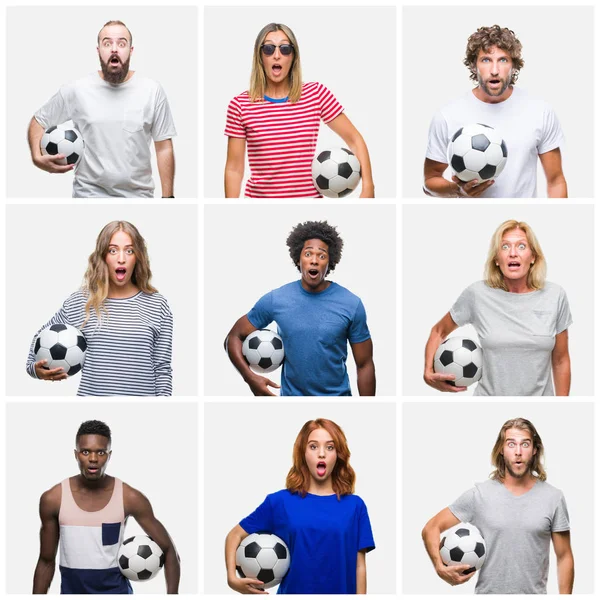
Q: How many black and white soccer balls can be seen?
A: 9